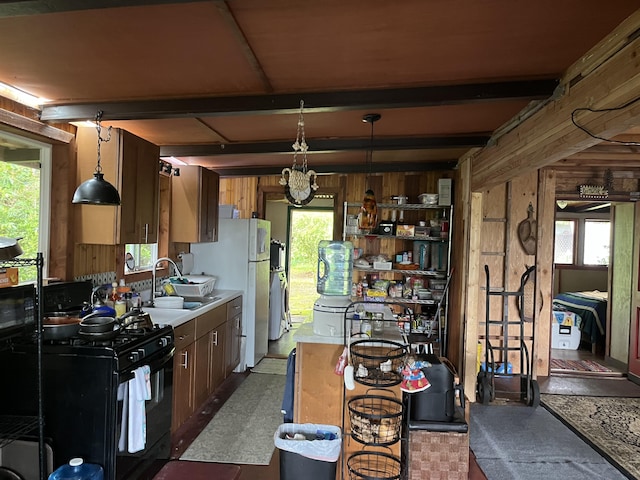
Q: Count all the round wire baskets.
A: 3